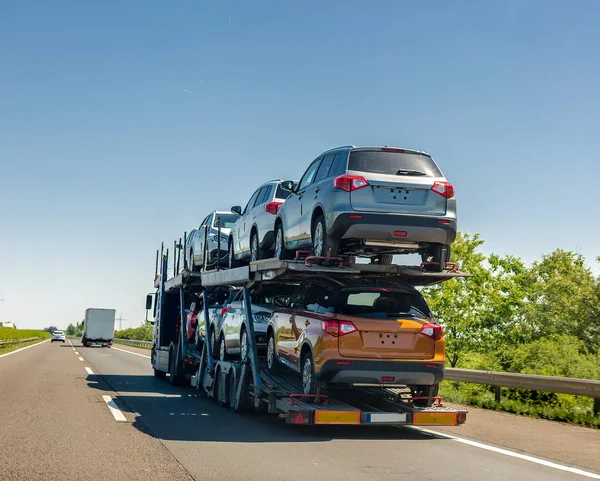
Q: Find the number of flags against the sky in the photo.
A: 0